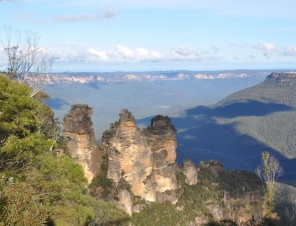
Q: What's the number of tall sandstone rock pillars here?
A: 3